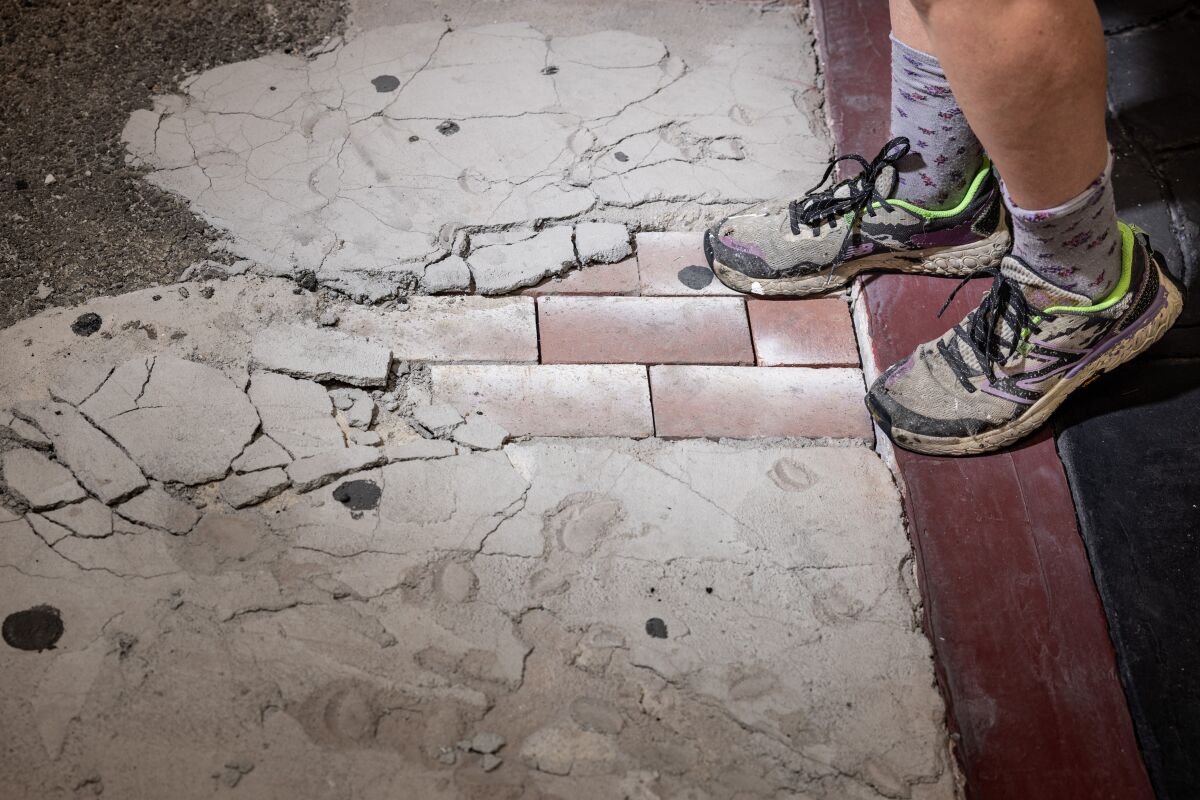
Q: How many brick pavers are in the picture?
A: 7